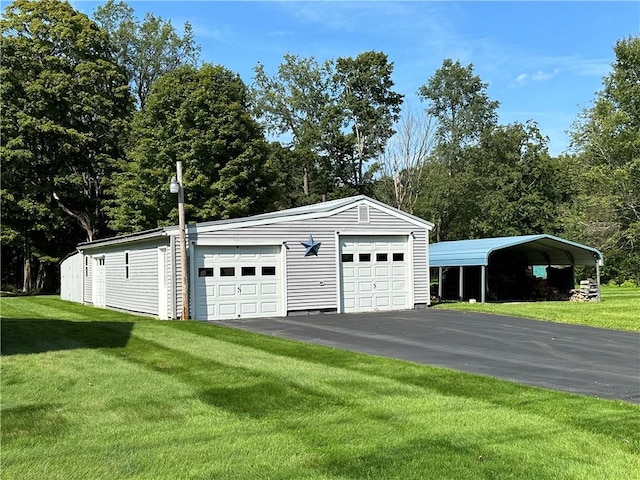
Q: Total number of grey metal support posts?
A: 4